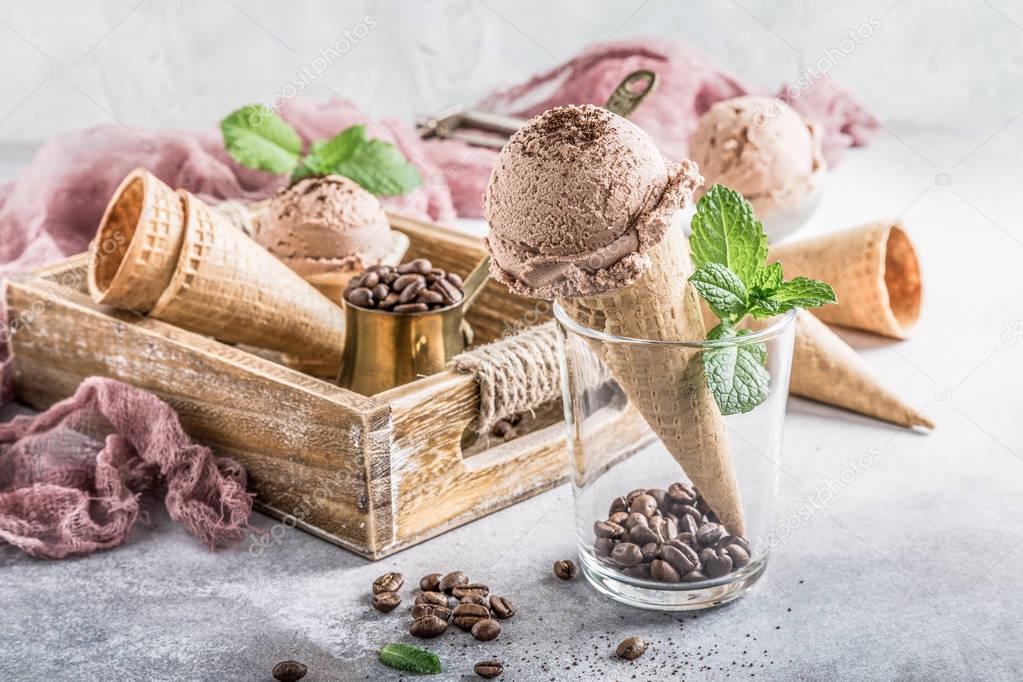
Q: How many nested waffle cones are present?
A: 2